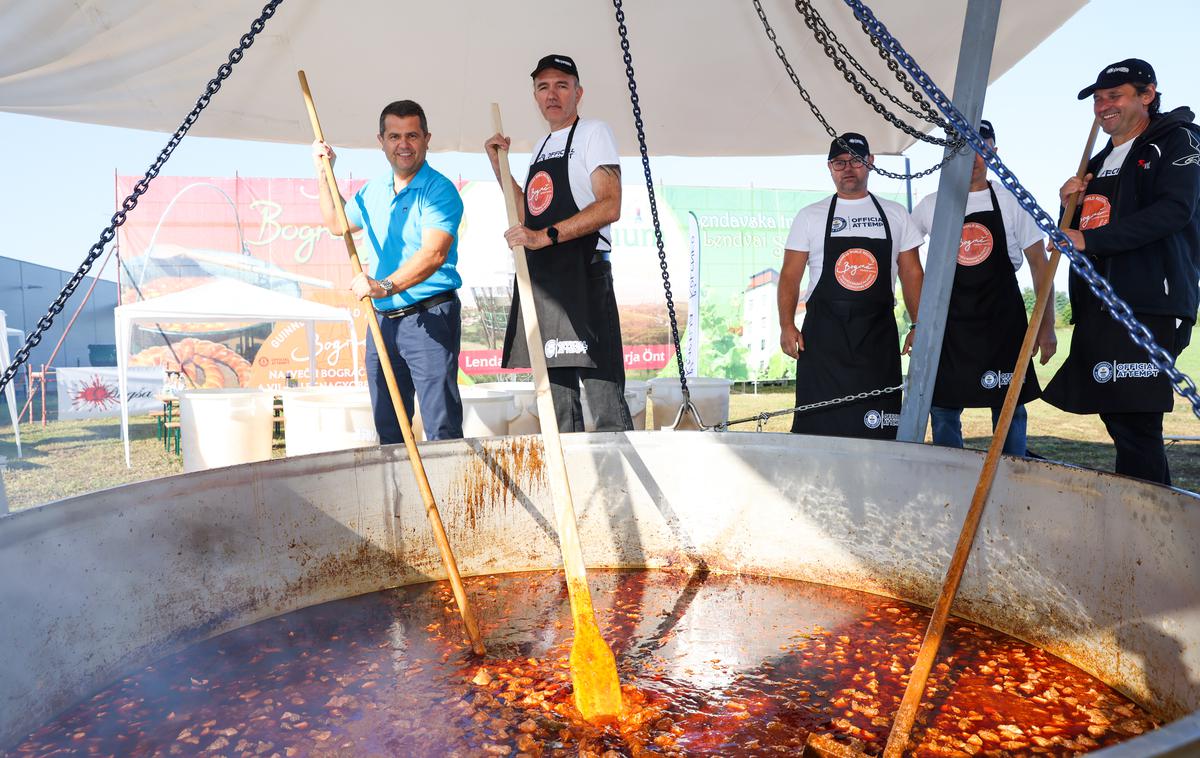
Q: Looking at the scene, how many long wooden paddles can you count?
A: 3